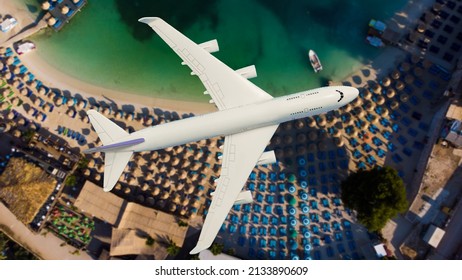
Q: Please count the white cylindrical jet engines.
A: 4